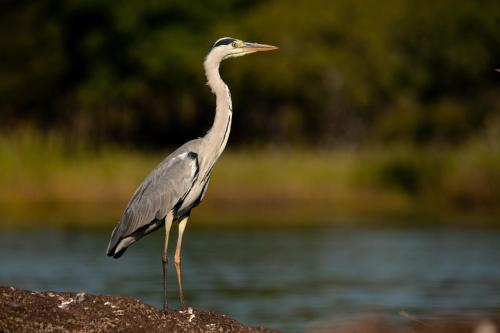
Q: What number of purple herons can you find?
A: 0